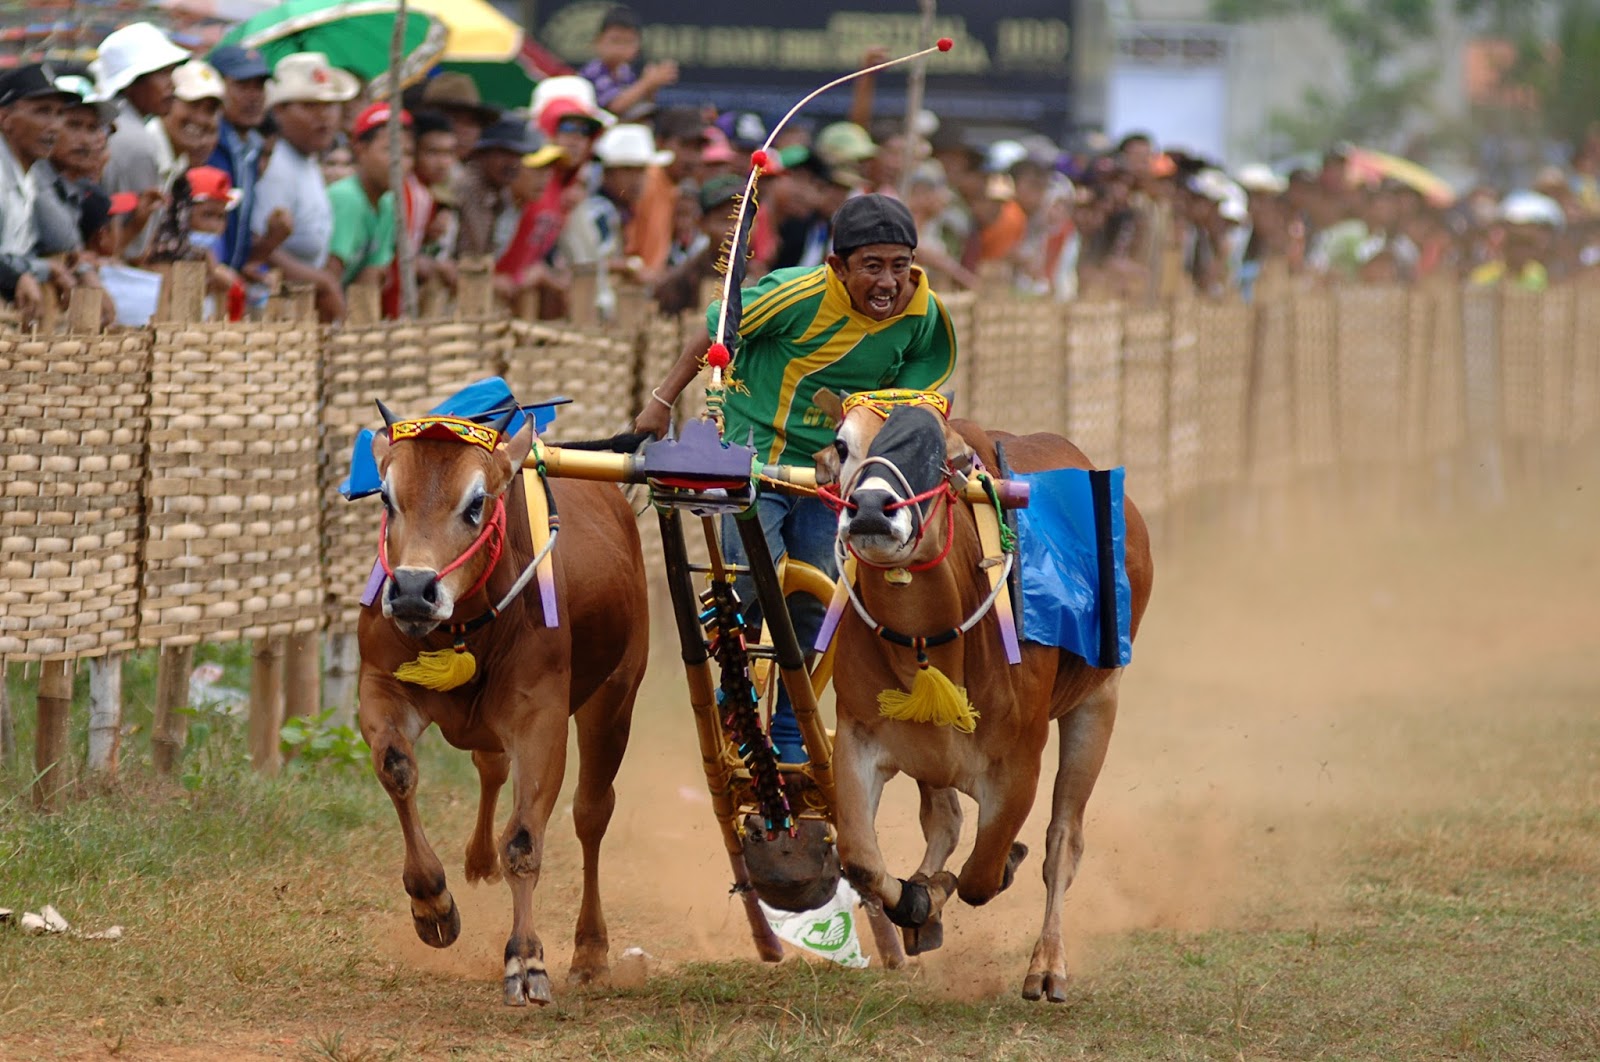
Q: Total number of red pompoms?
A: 3